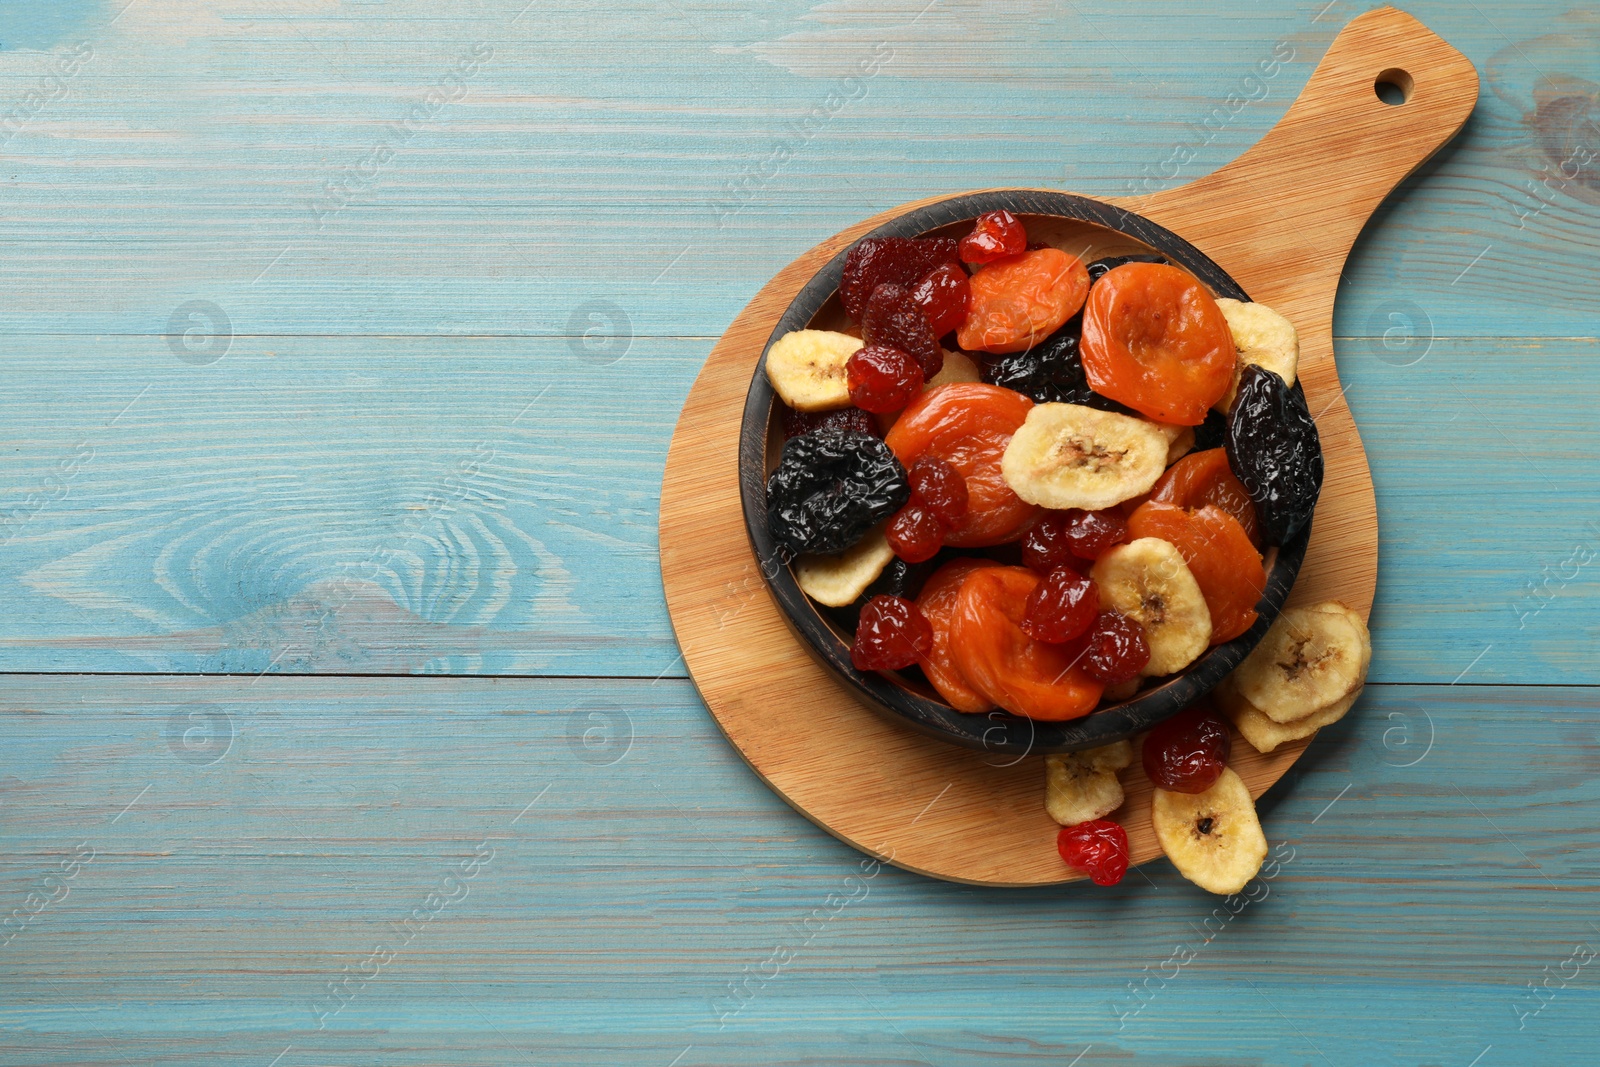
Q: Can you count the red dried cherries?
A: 12